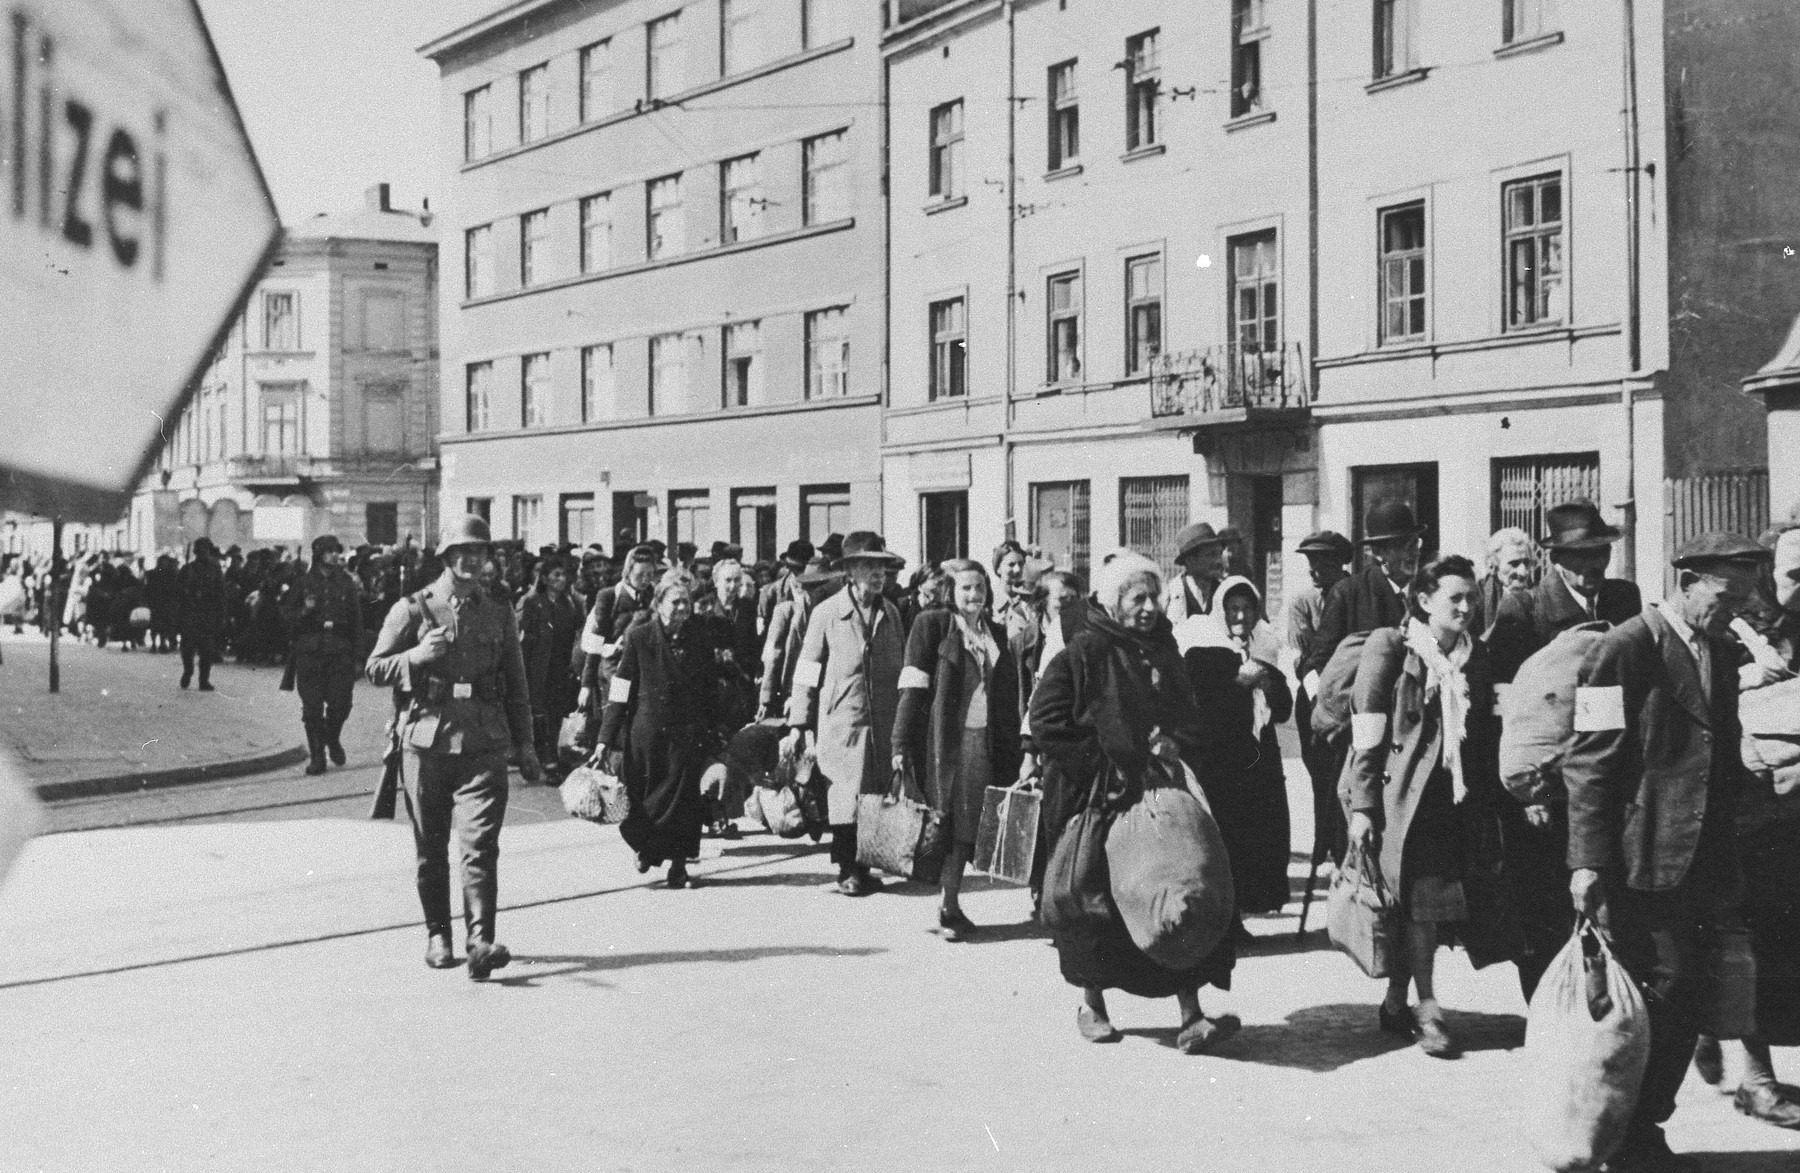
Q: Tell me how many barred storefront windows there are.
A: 3